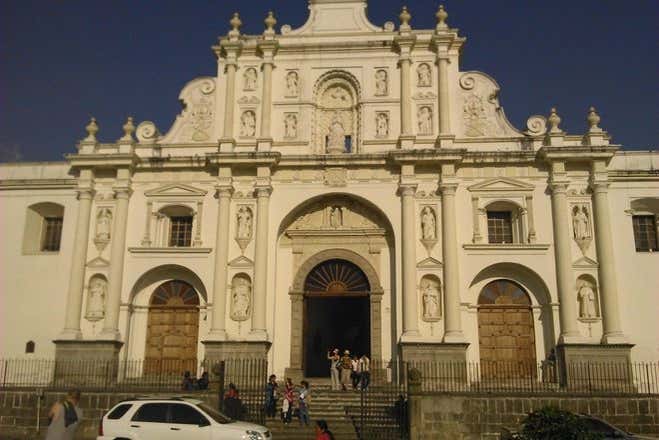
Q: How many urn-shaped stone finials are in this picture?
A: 8